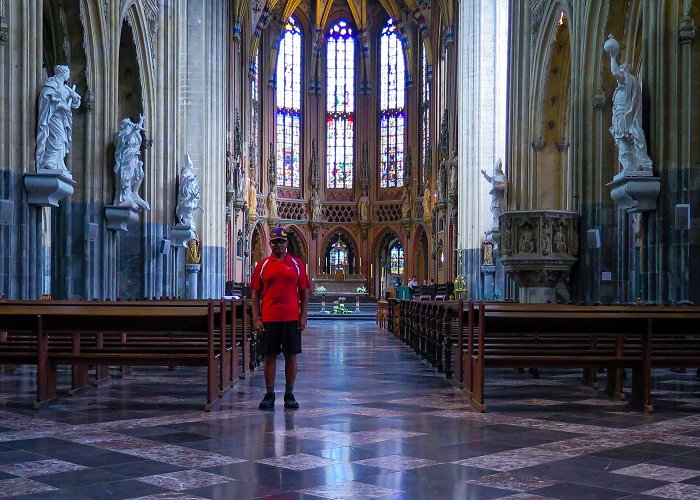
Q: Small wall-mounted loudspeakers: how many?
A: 5